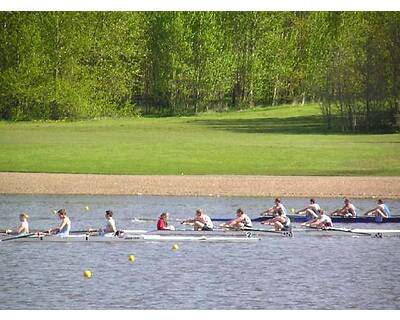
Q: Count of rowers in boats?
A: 12